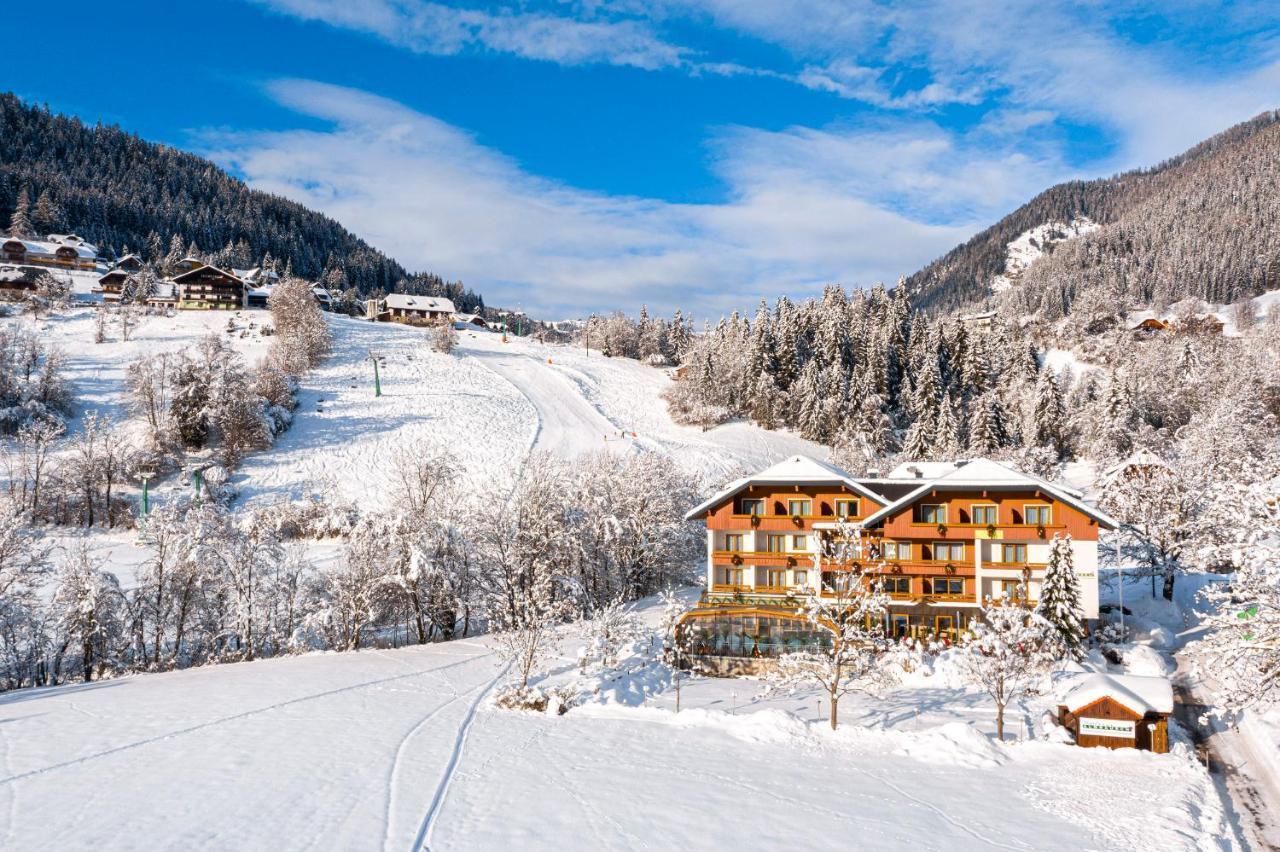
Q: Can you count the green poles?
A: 5